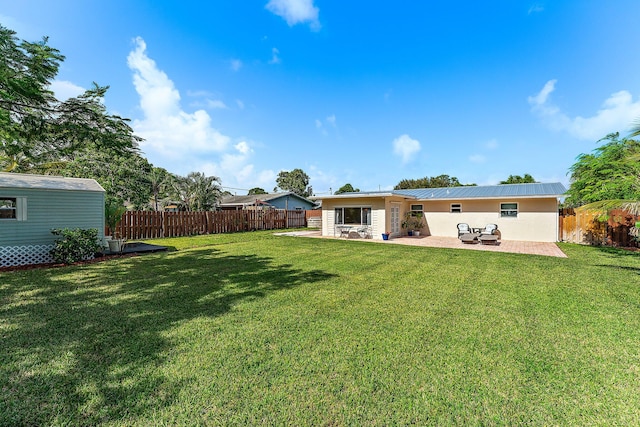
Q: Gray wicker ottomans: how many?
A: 2